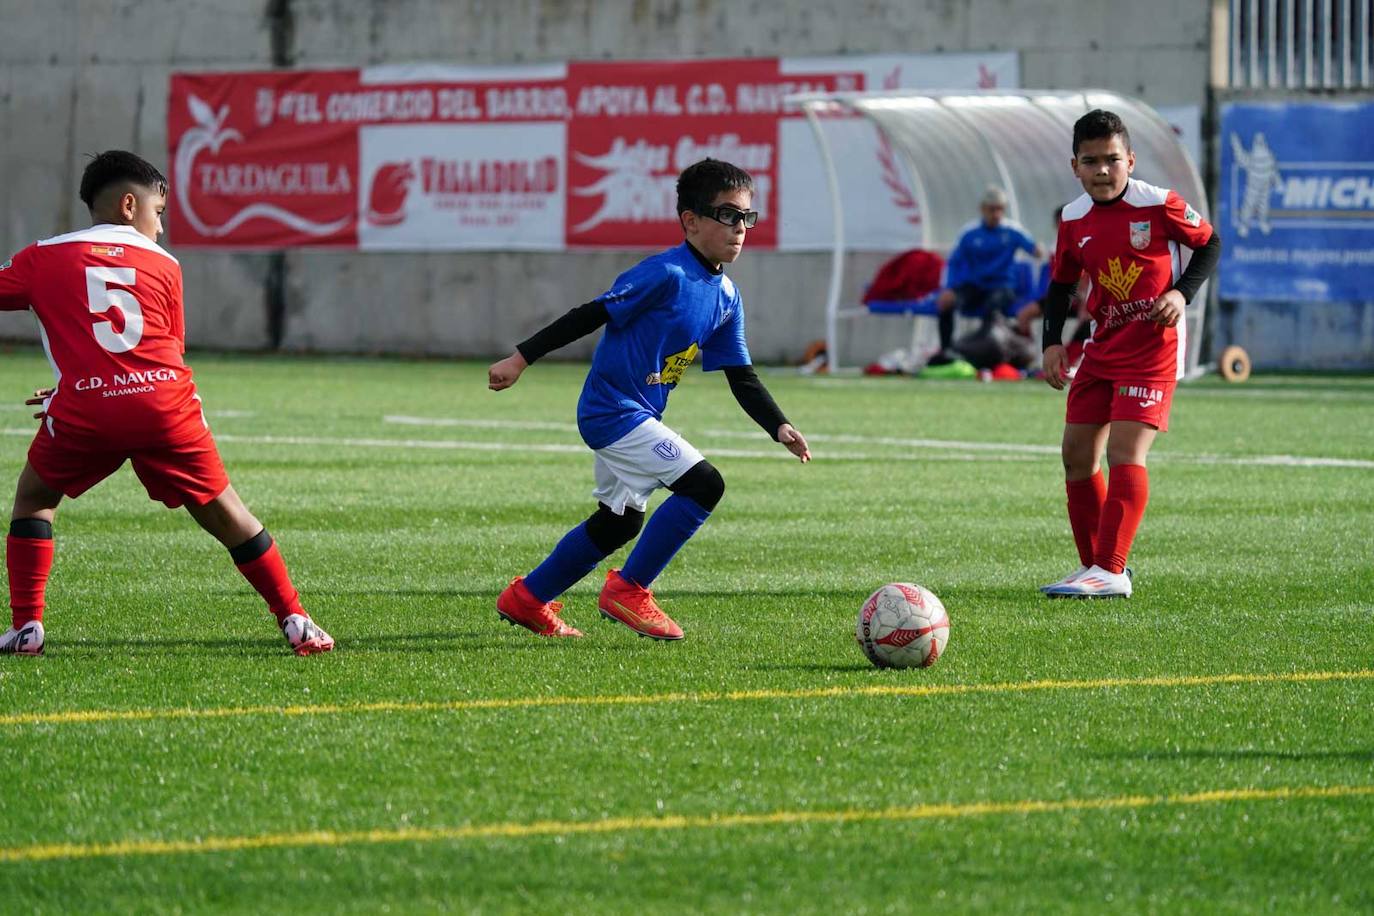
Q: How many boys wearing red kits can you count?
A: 2